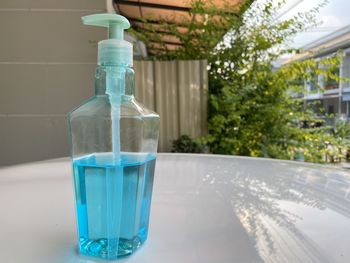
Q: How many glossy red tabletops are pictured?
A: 0